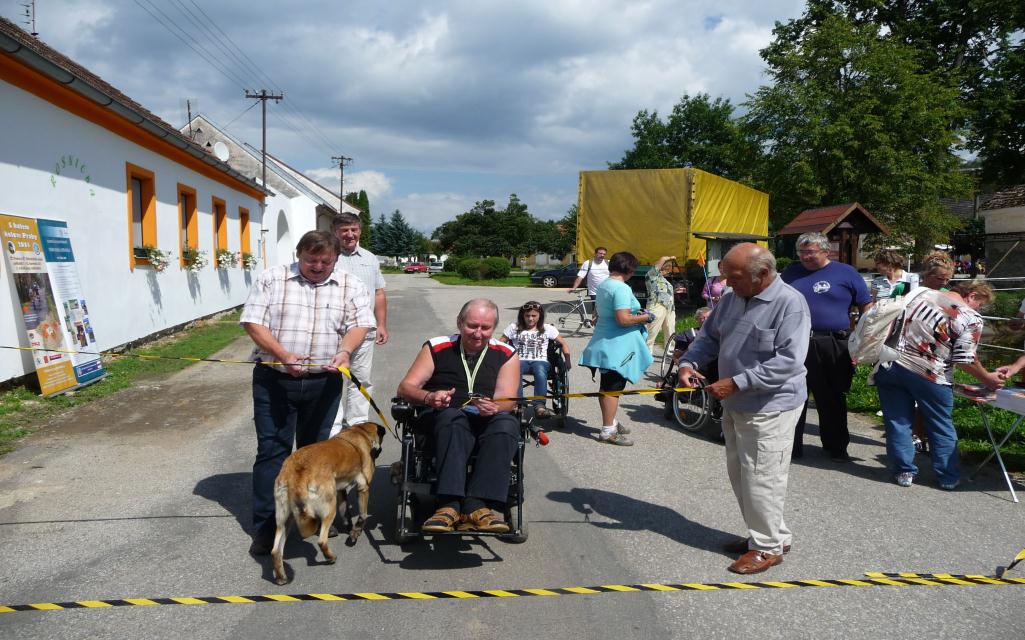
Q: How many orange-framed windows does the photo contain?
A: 4